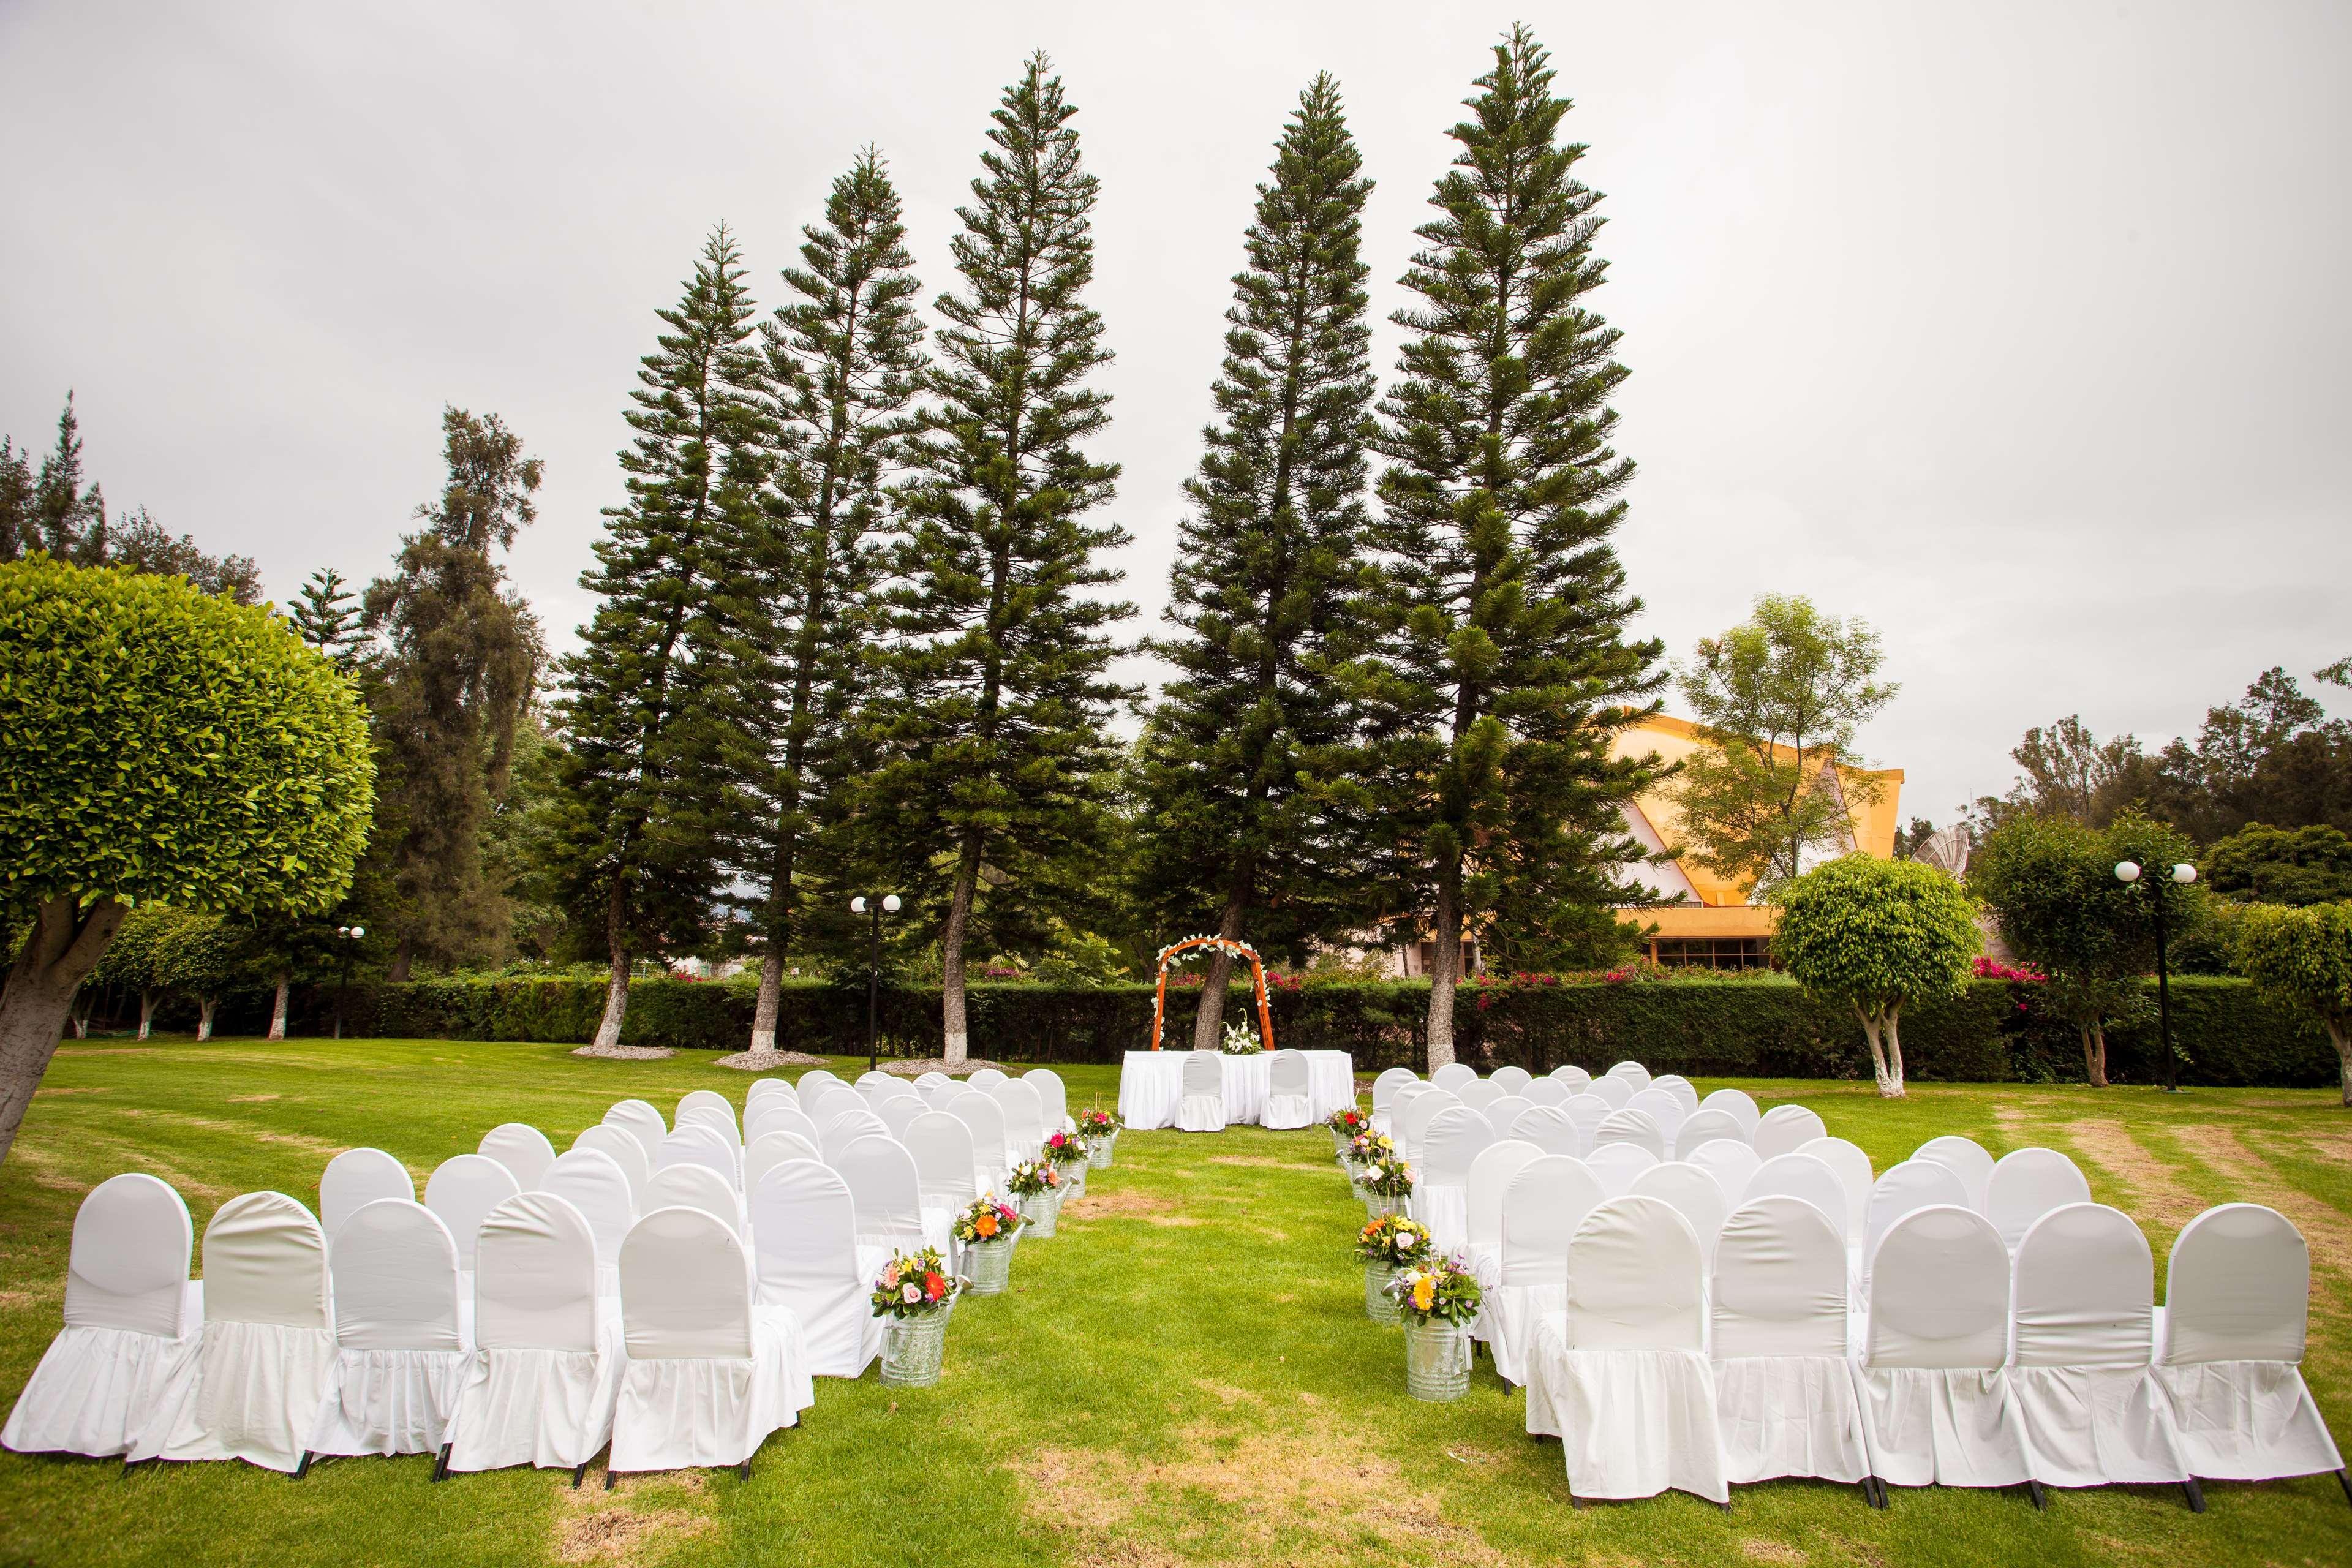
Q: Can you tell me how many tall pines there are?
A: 5